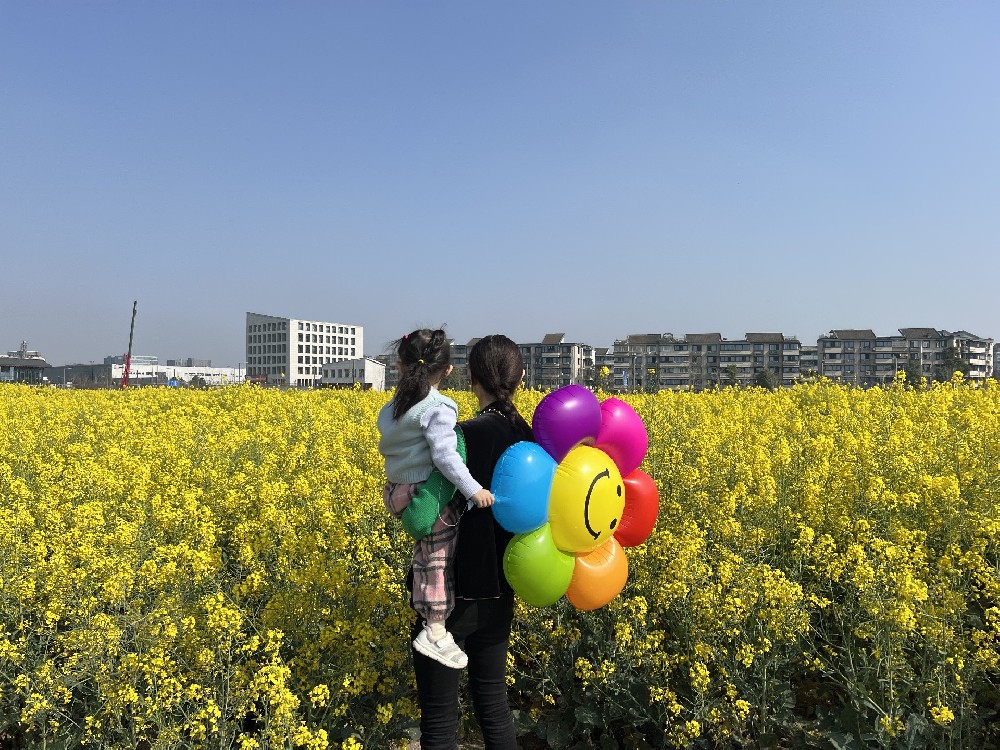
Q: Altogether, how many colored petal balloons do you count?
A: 6